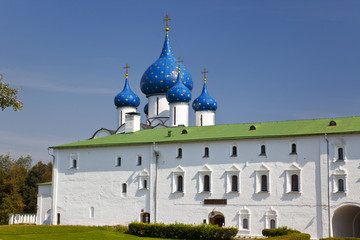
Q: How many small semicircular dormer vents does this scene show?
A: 3